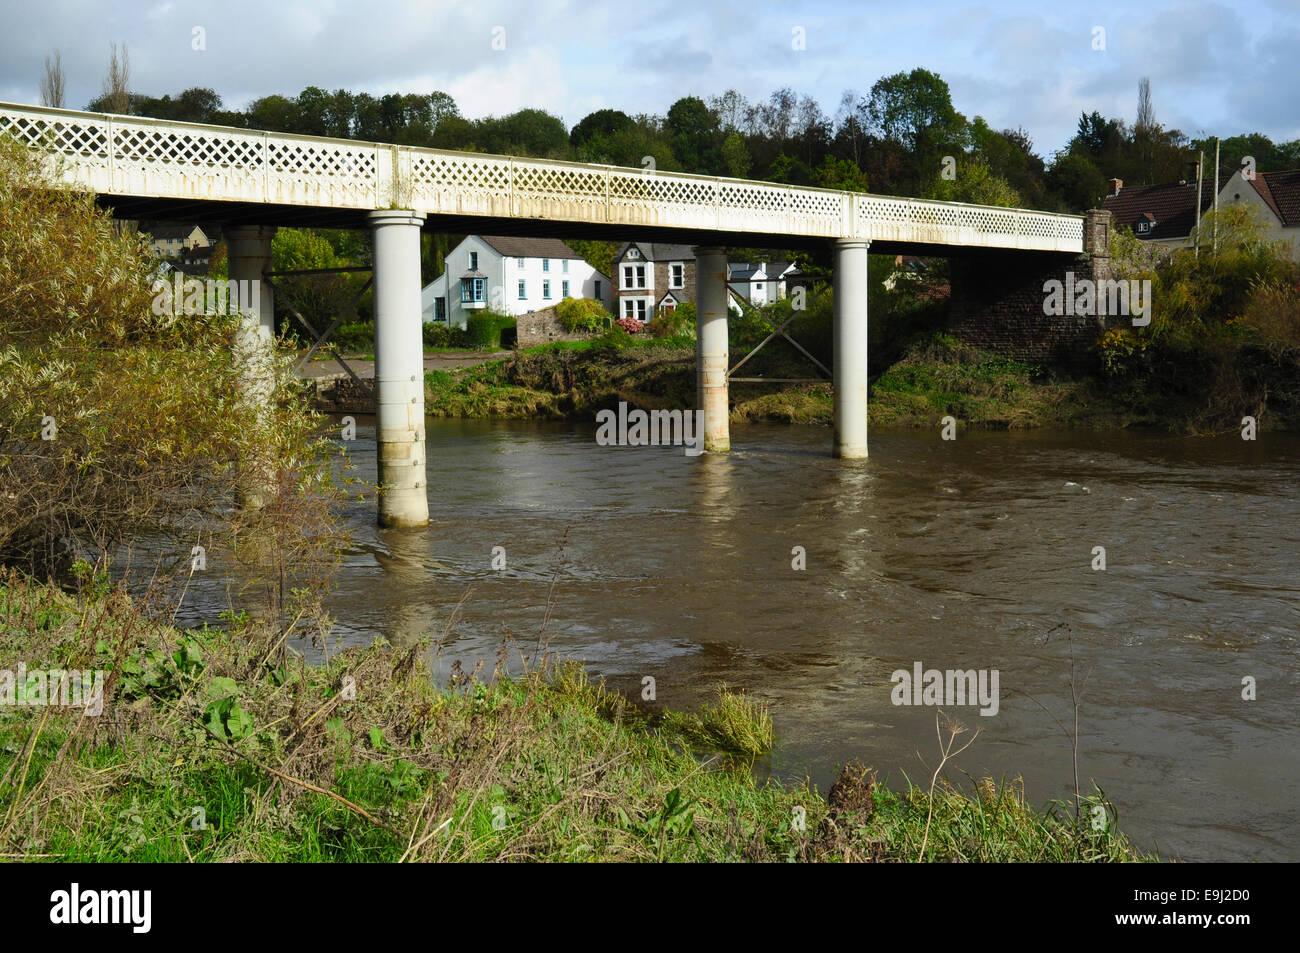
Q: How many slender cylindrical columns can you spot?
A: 4